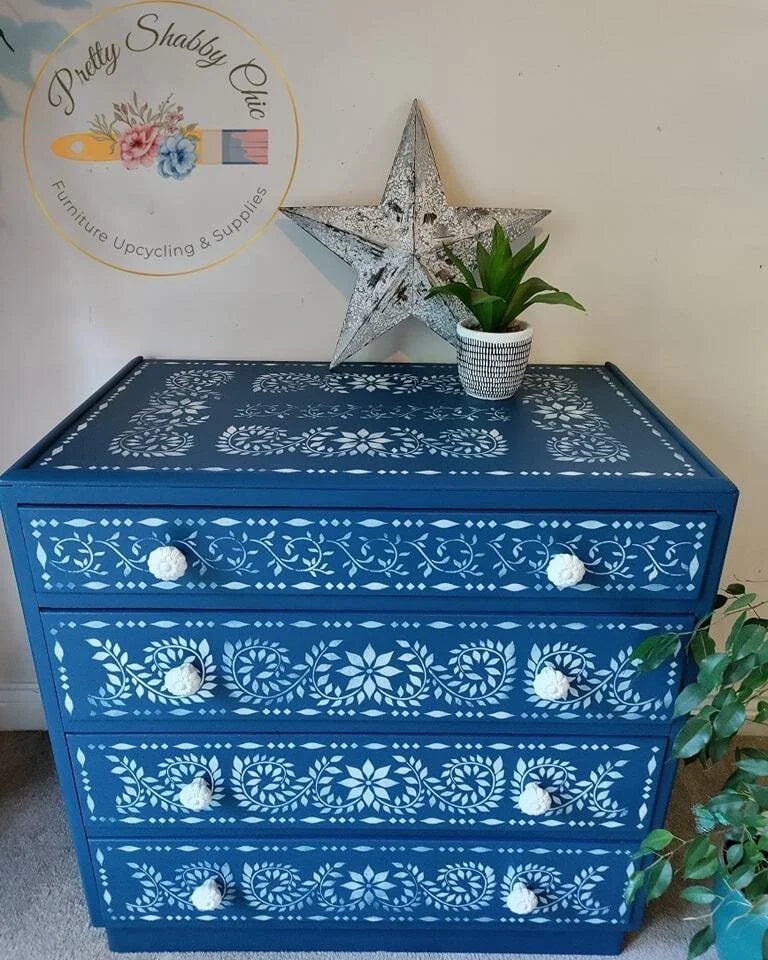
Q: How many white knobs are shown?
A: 8